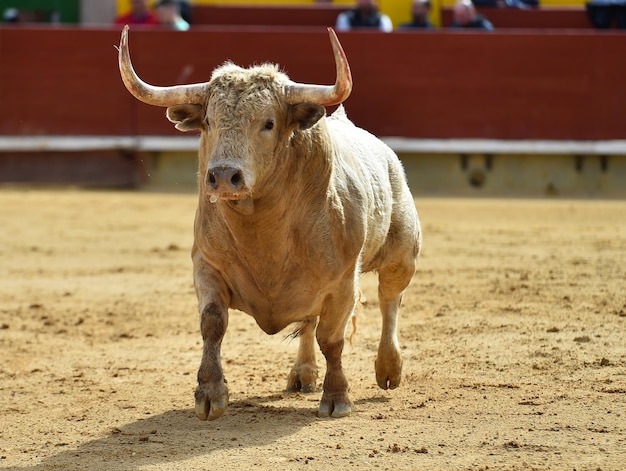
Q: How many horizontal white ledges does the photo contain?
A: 1